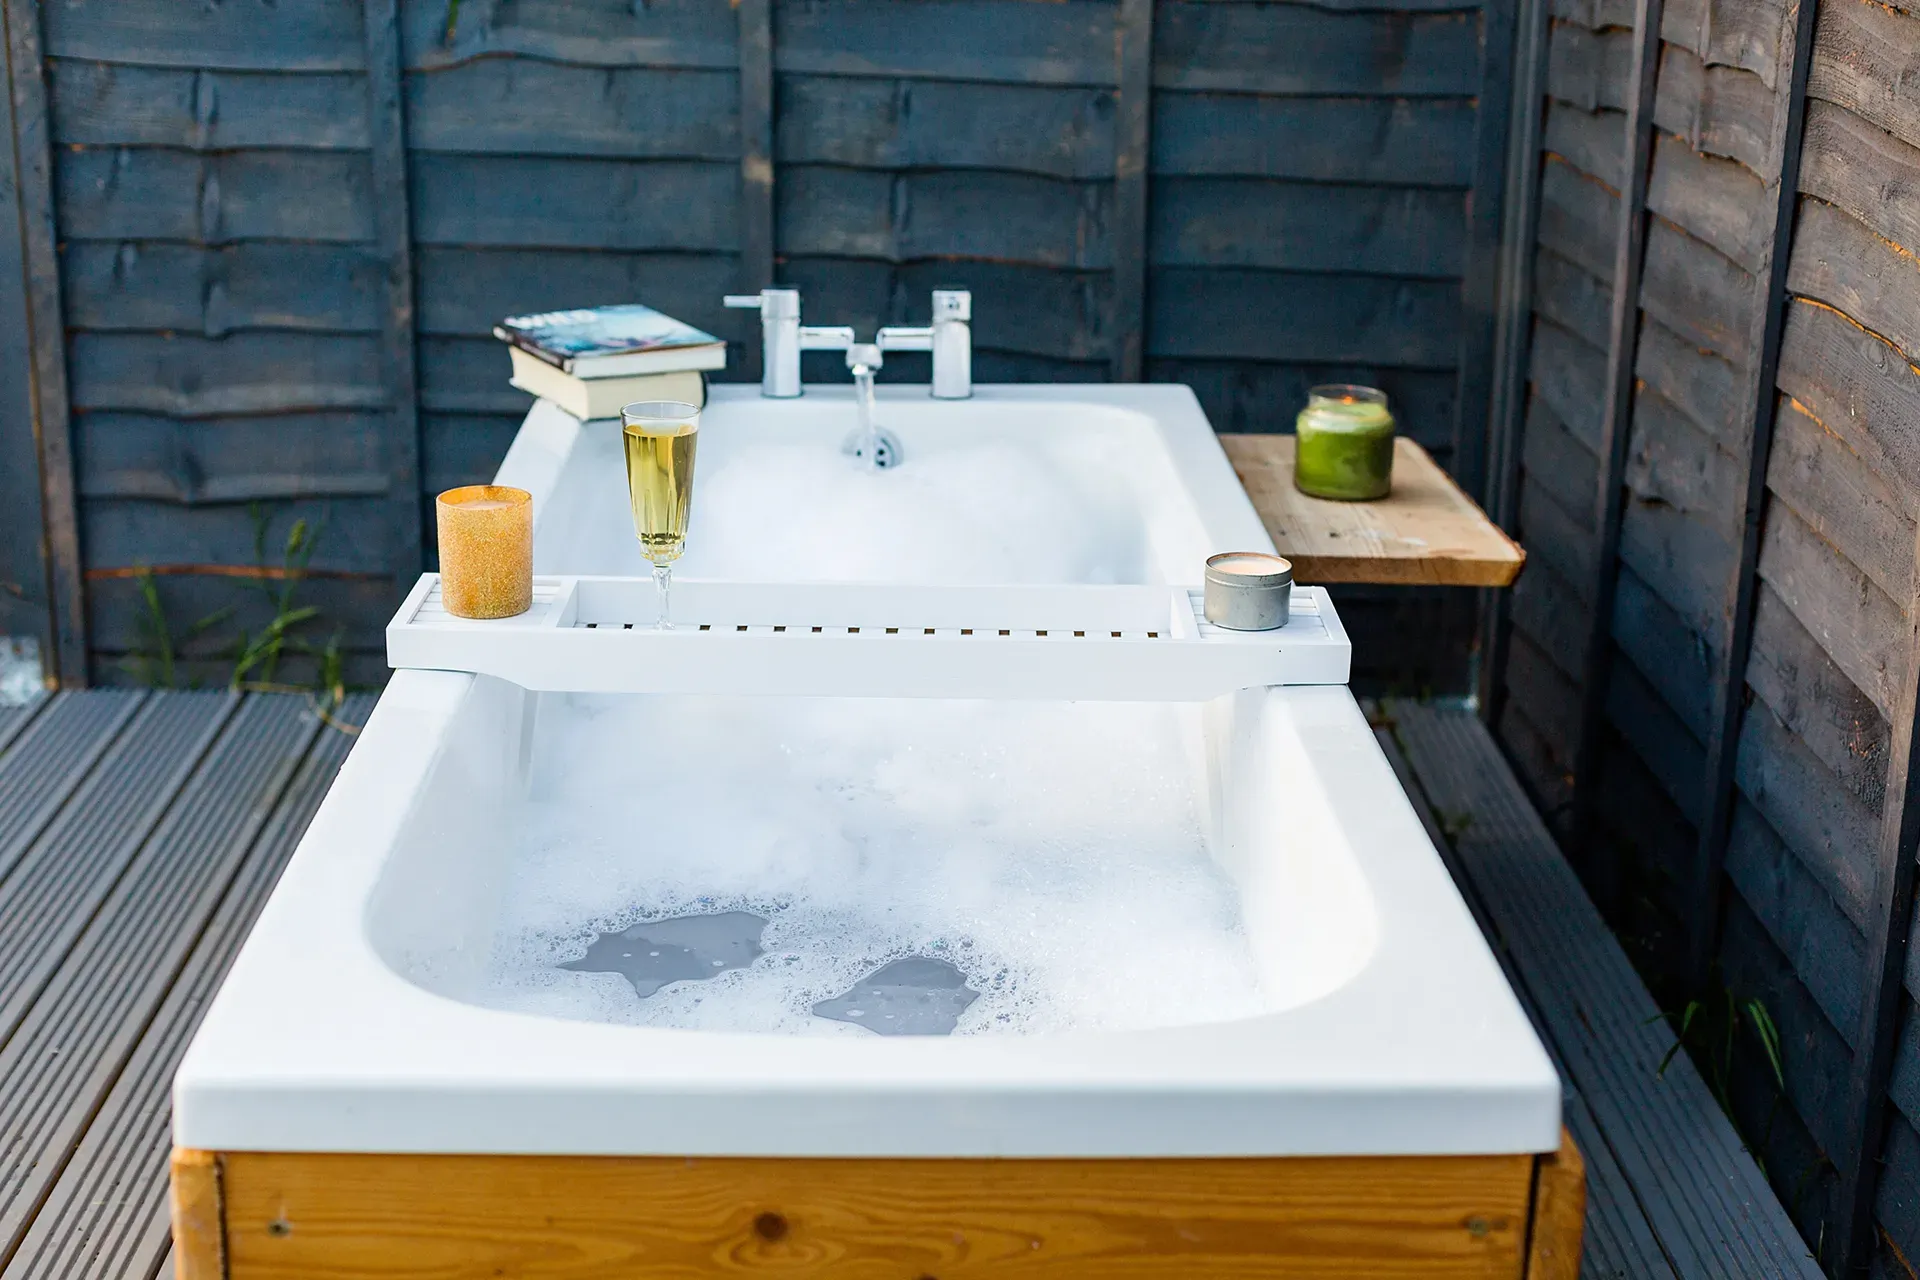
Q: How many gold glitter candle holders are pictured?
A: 1